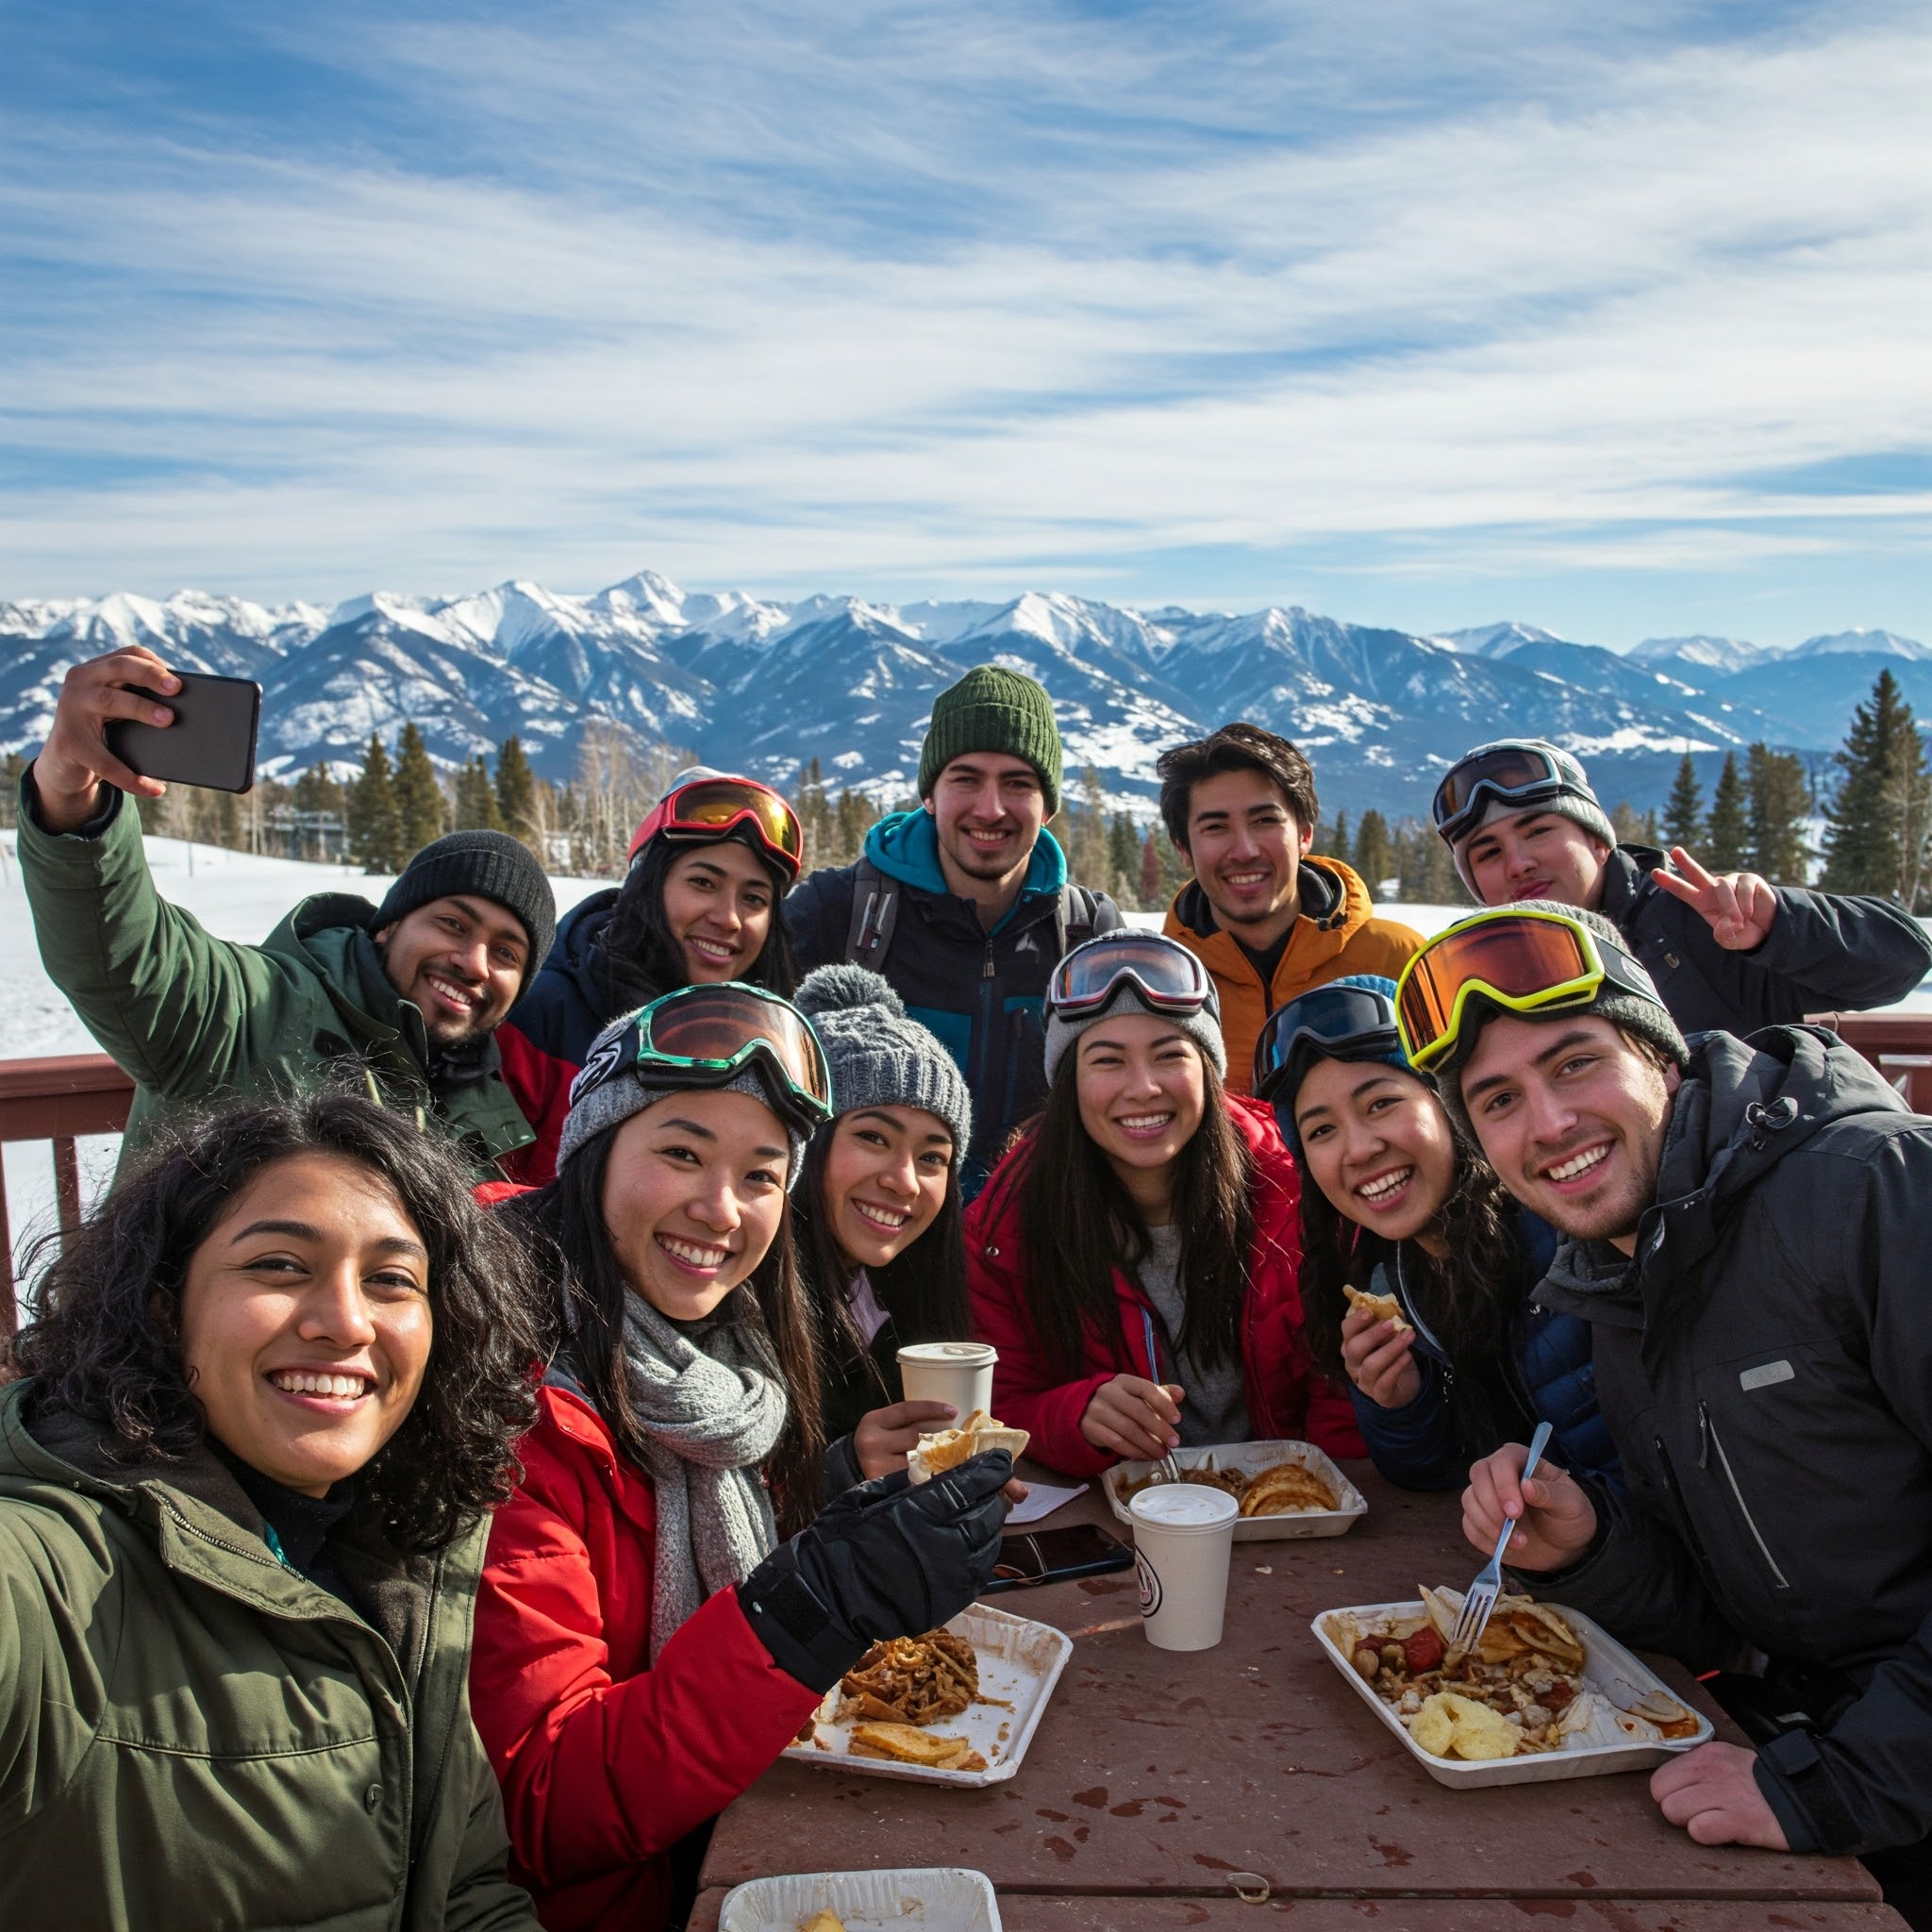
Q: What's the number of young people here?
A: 11